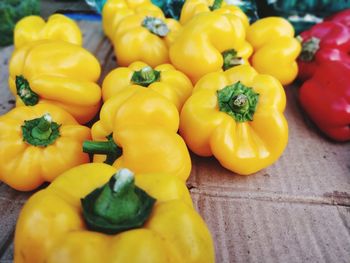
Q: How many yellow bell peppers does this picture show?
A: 12